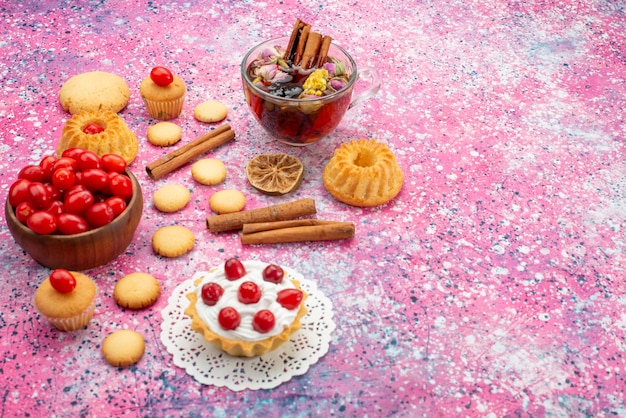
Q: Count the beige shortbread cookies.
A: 9